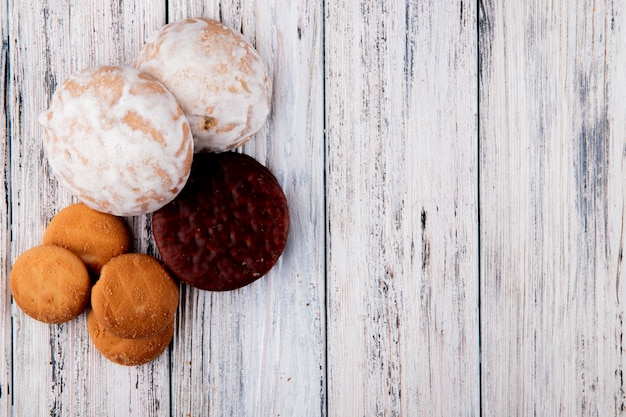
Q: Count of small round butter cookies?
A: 4